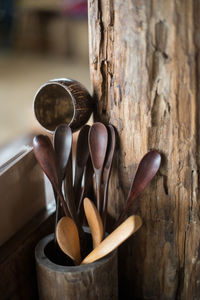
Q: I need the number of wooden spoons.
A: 9